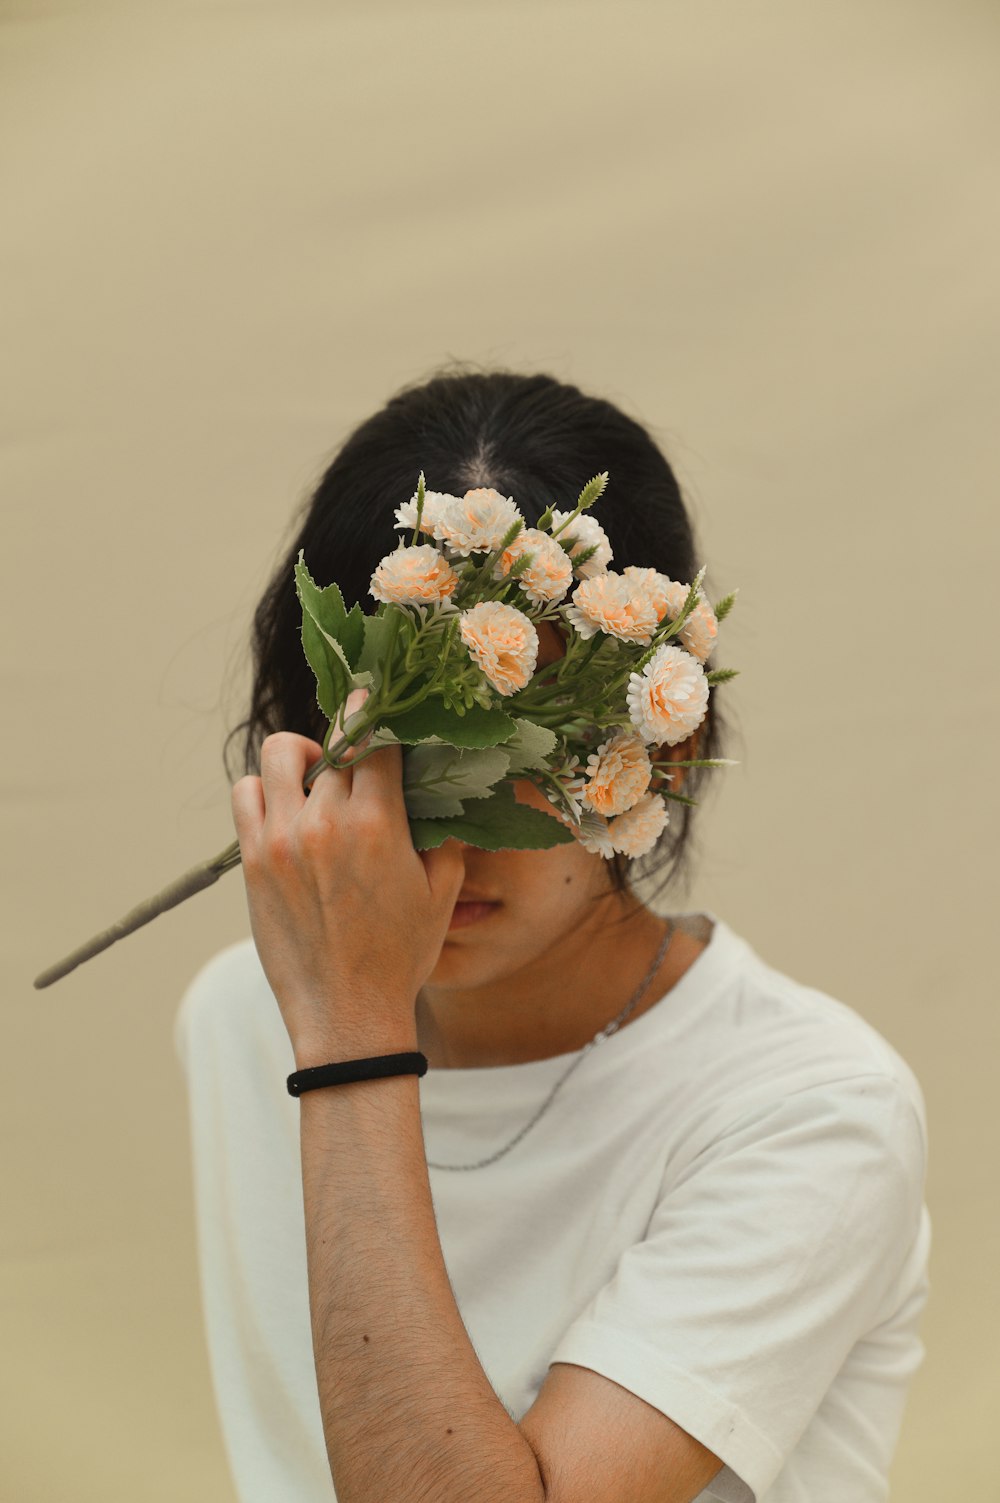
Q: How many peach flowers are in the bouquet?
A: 12